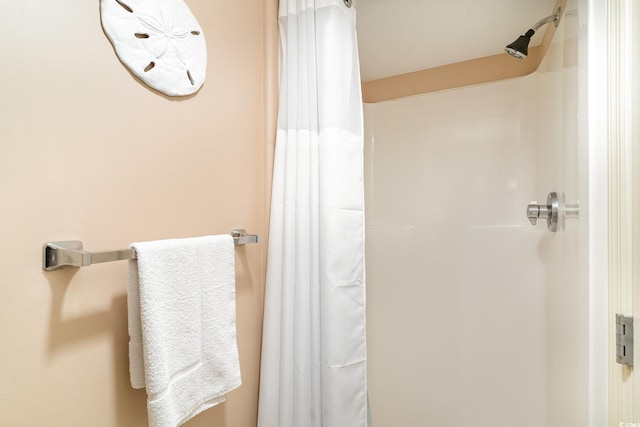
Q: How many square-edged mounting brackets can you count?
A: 2